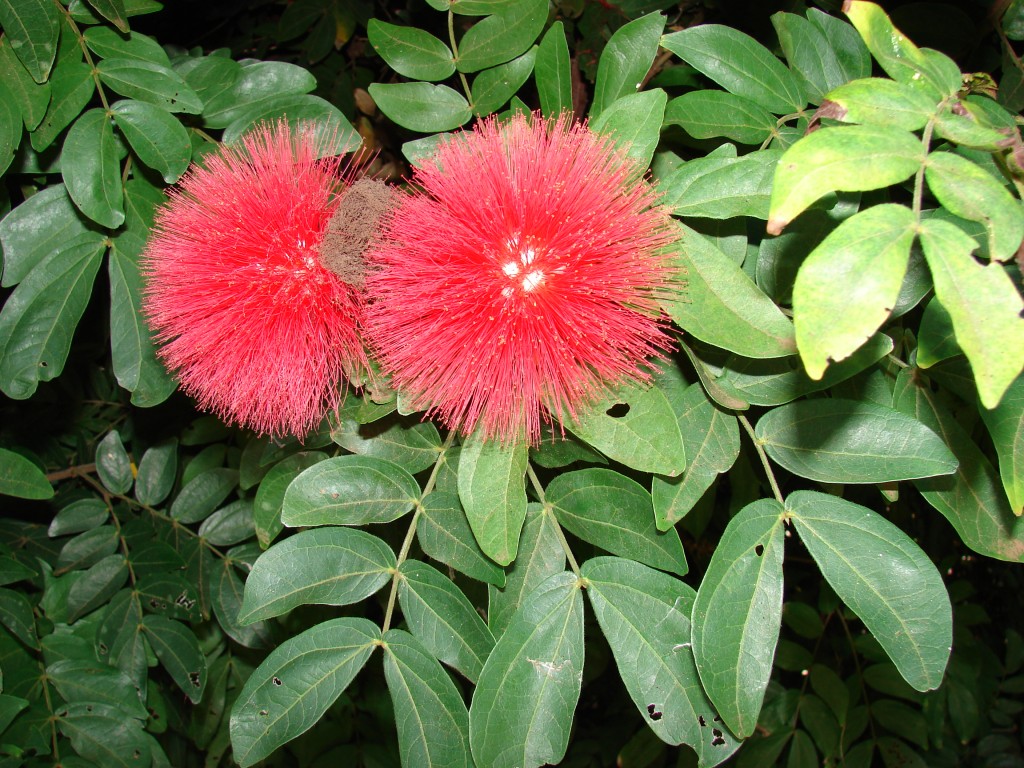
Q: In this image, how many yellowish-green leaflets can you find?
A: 7